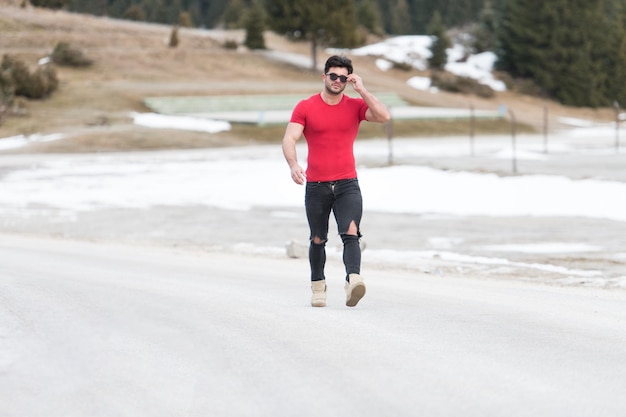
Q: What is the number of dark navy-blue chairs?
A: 0